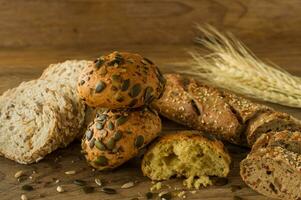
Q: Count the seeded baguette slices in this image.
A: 3